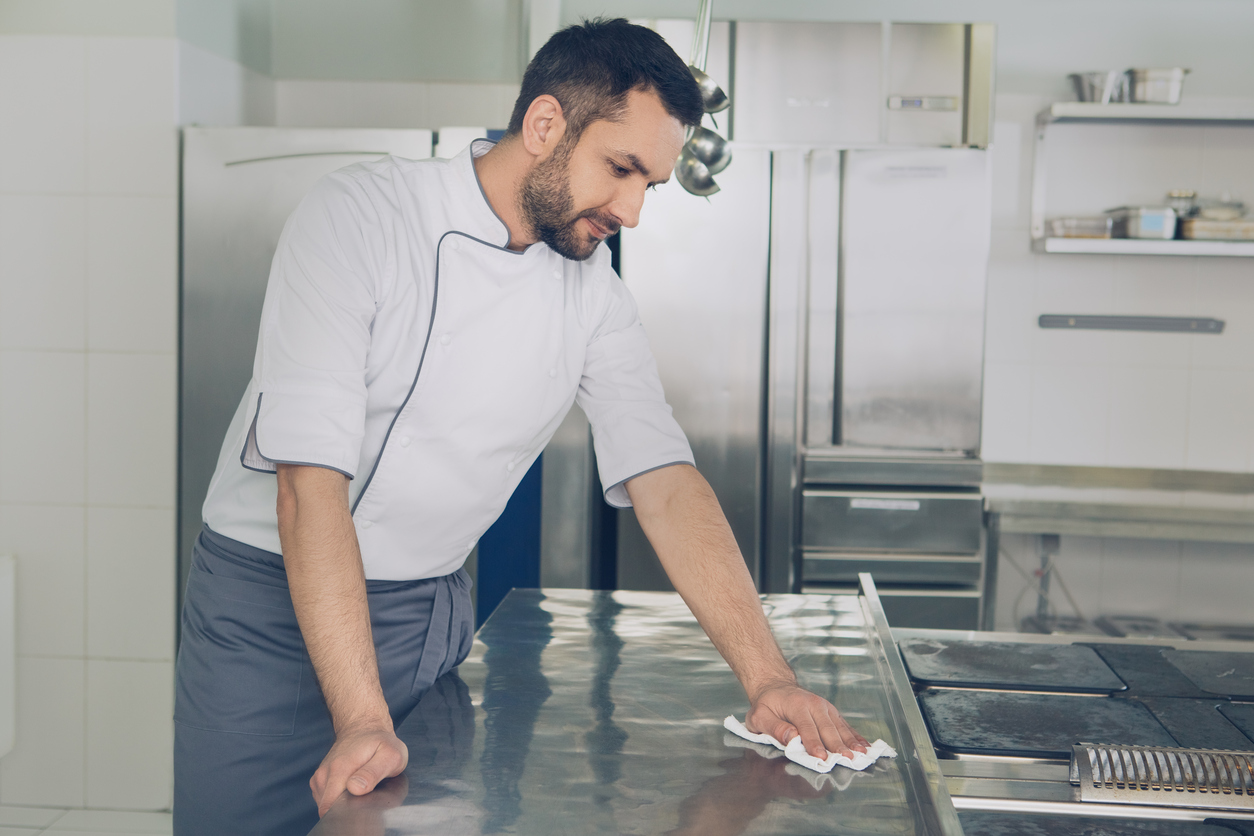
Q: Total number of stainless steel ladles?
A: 3